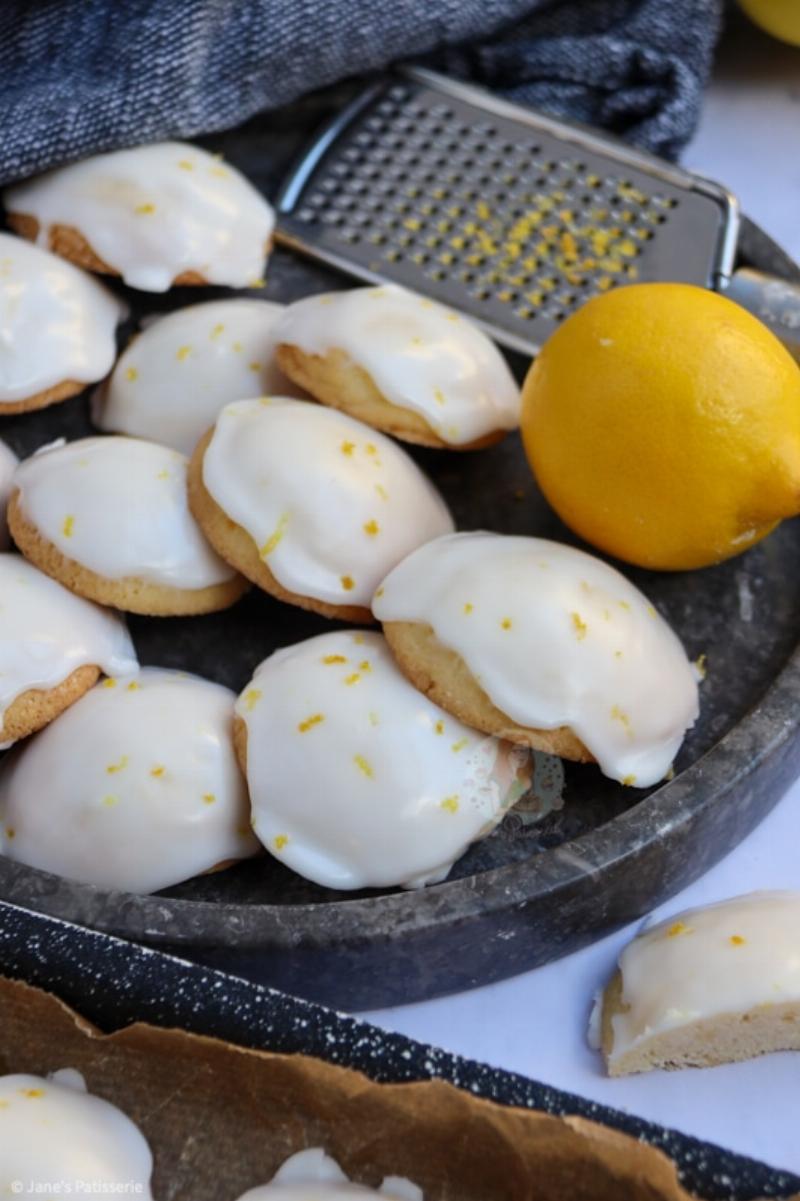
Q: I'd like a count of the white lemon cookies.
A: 14